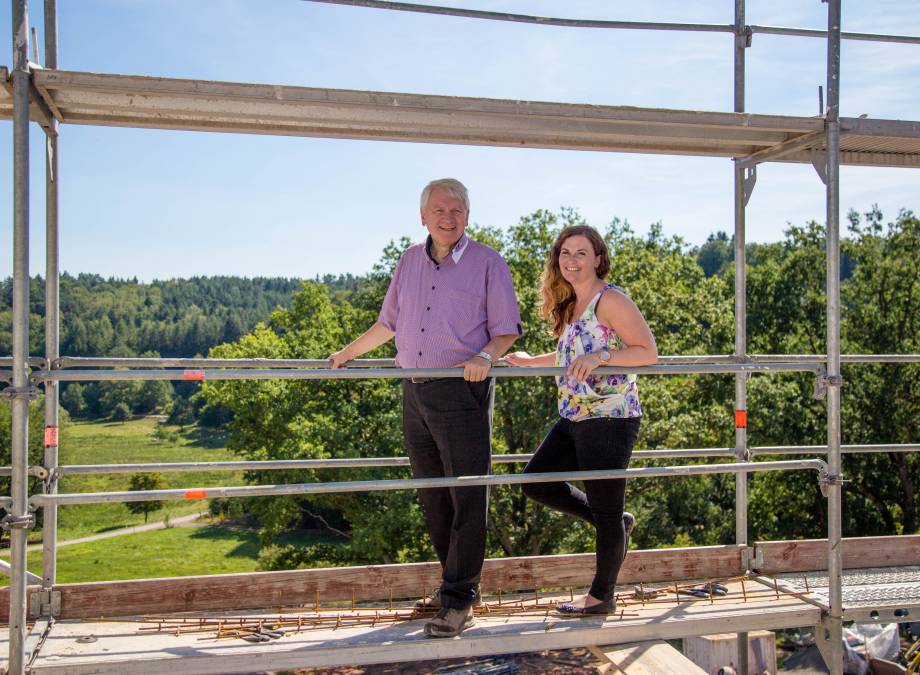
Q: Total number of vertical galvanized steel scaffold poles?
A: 4